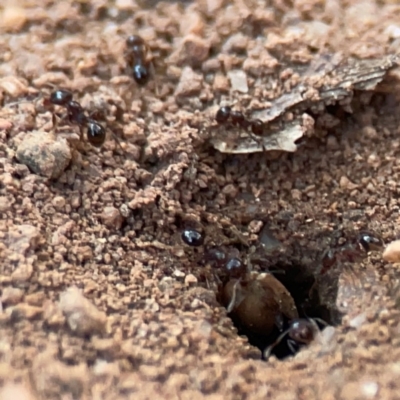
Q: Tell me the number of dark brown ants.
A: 6